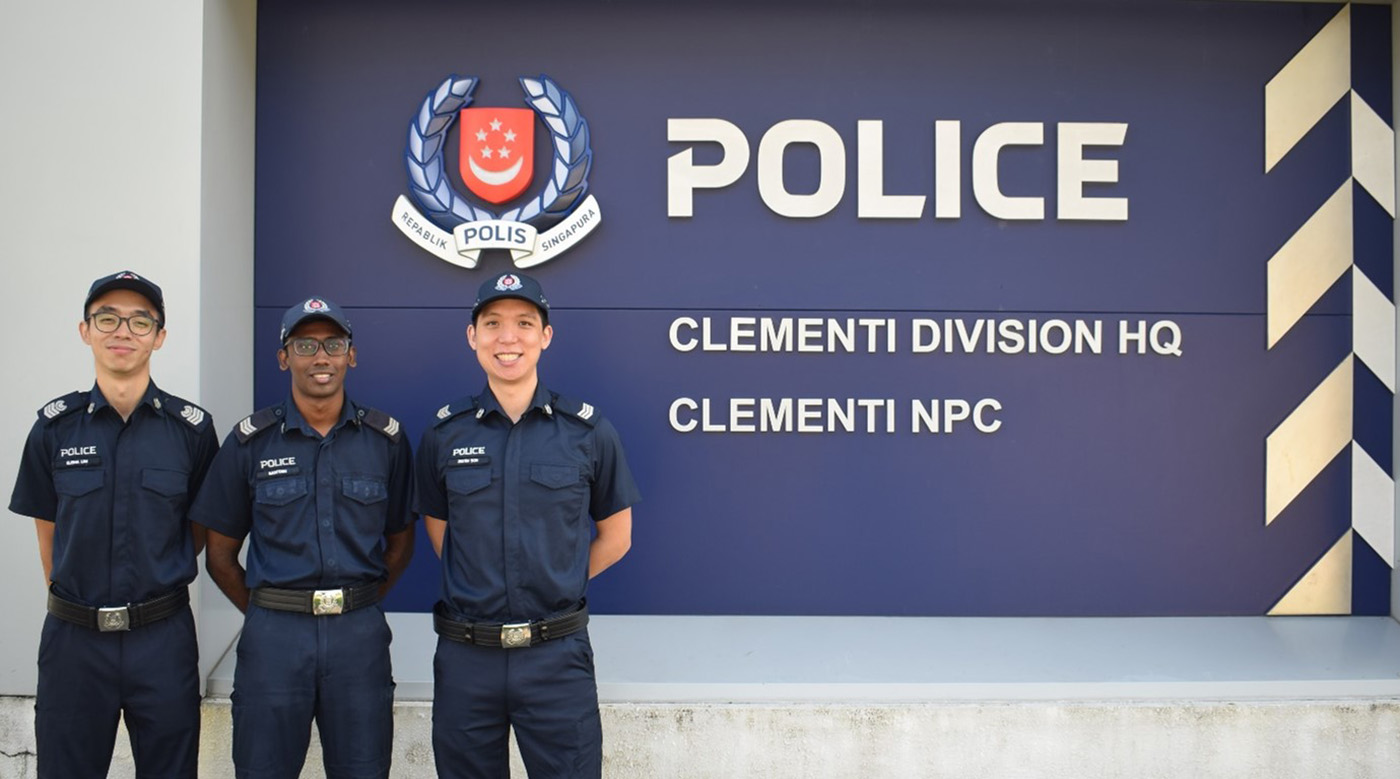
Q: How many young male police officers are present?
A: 3